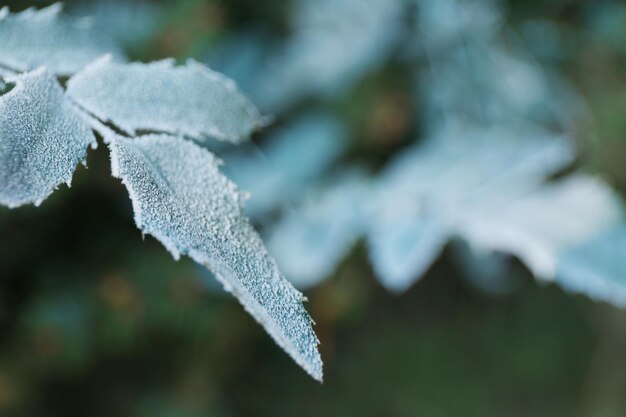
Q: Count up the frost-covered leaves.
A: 4